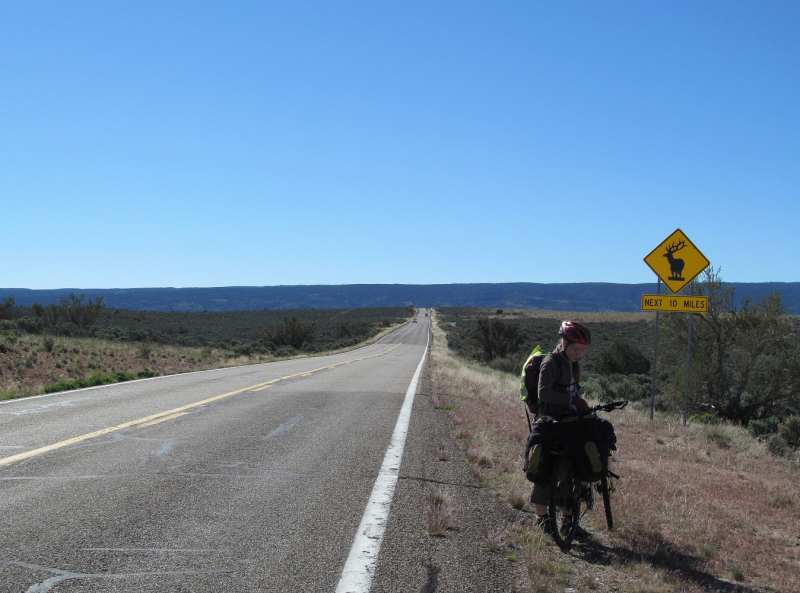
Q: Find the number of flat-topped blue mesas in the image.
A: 1